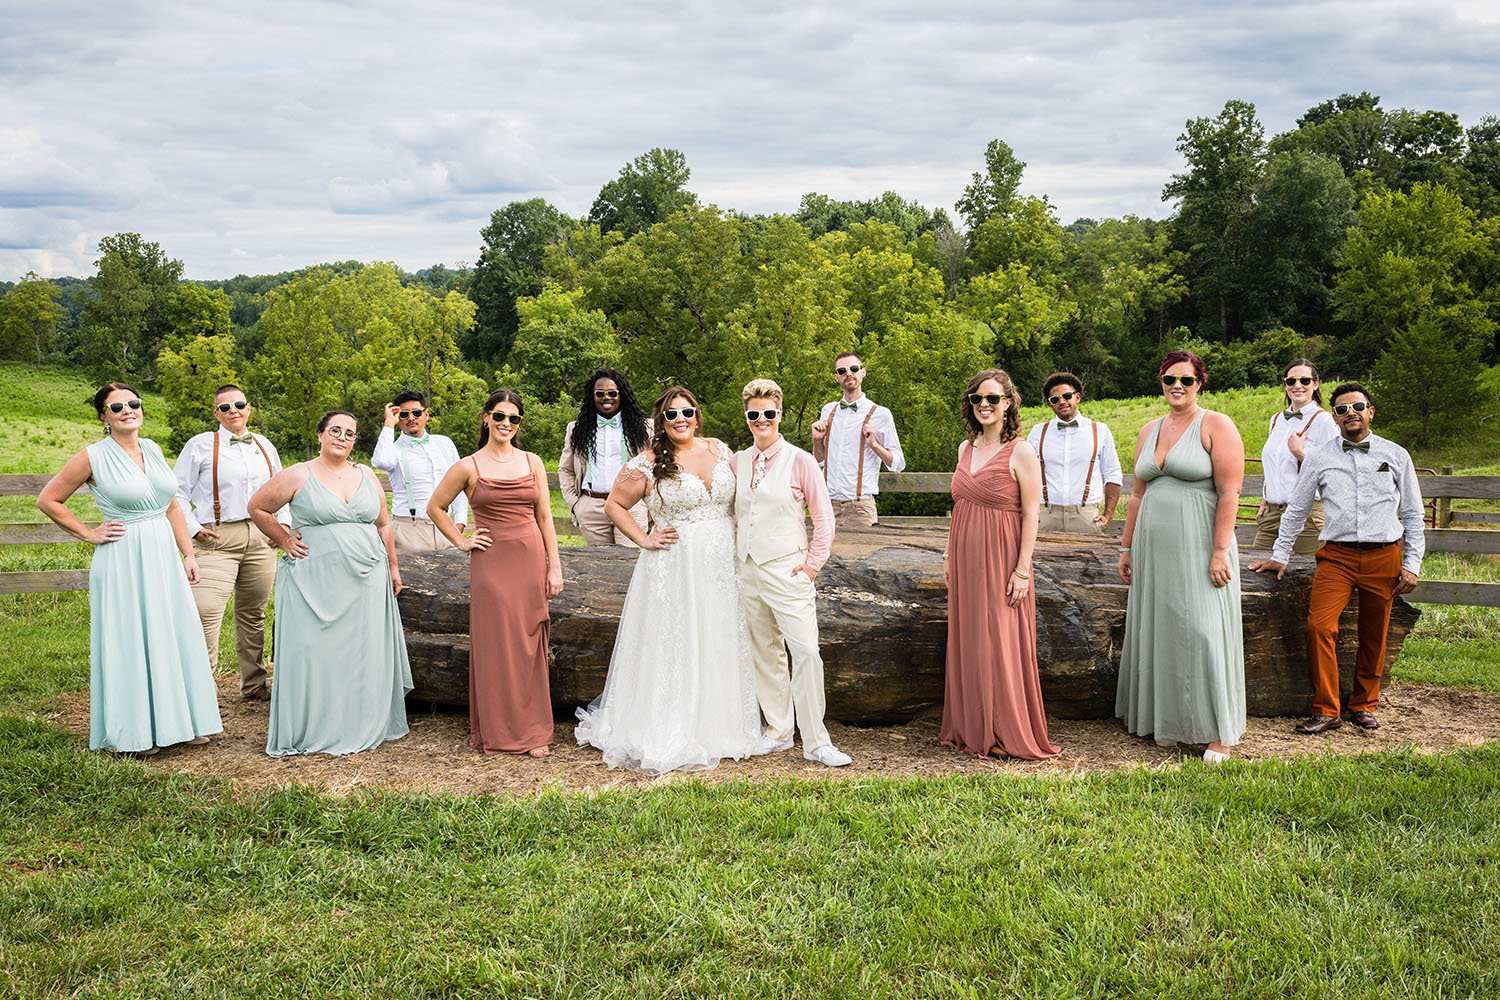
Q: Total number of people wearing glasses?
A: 14